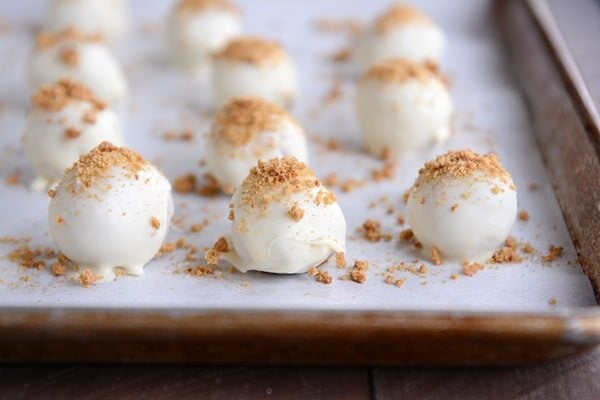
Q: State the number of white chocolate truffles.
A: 11